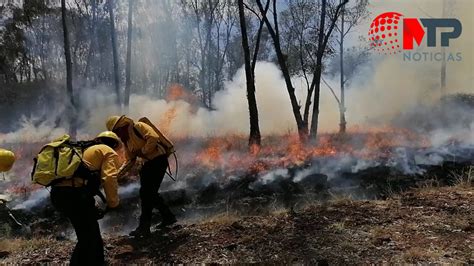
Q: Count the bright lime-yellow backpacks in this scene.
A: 1